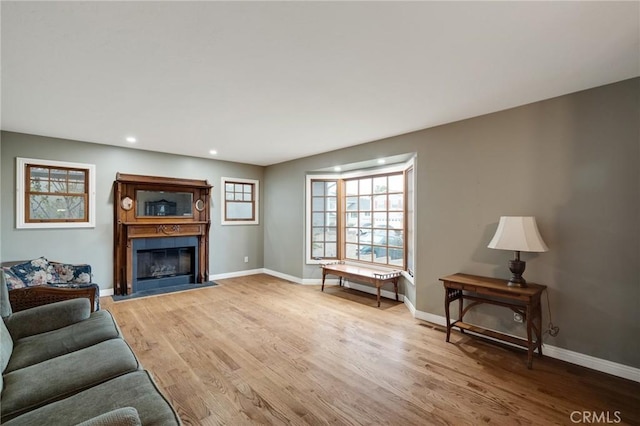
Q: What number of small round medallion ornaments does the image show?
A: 2